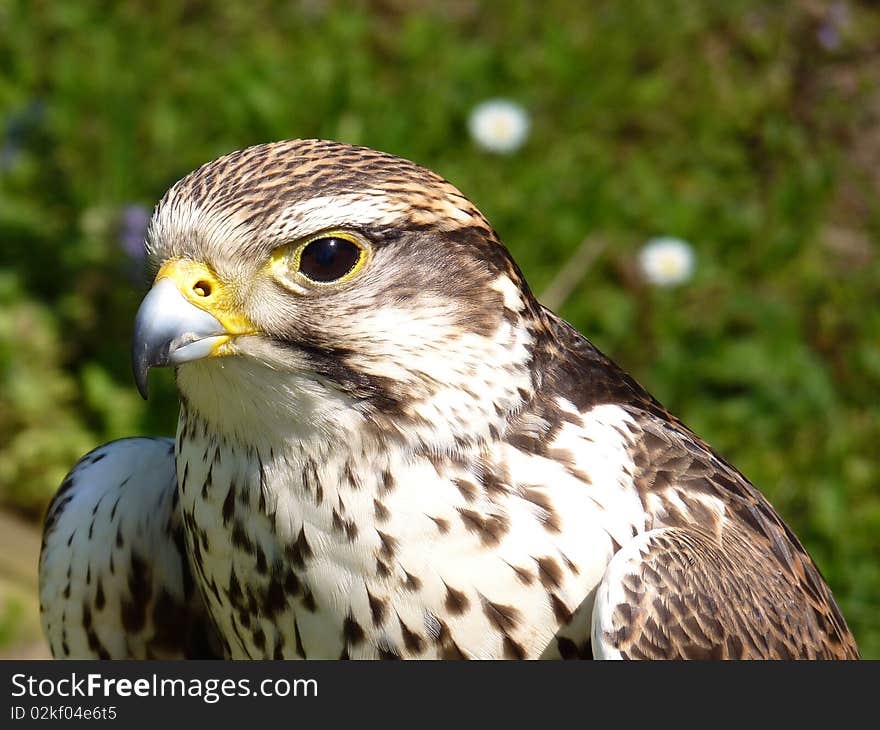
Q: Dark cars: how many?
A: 0